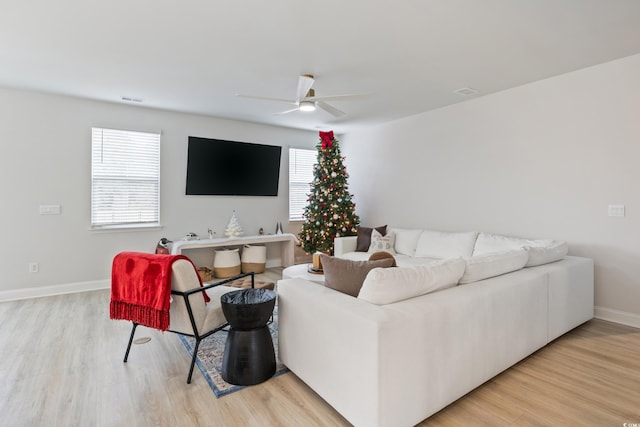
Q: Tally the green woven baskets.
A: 0